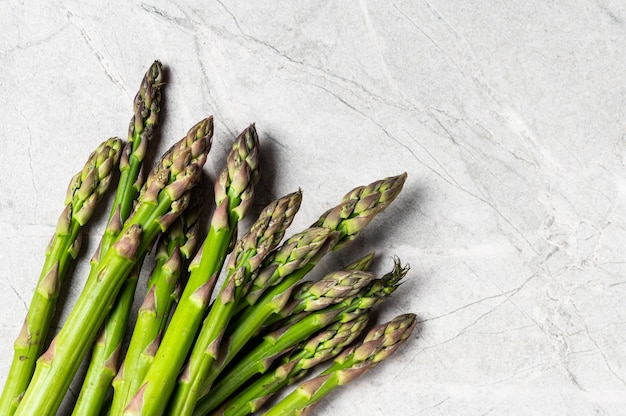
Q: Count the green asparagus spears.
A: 13